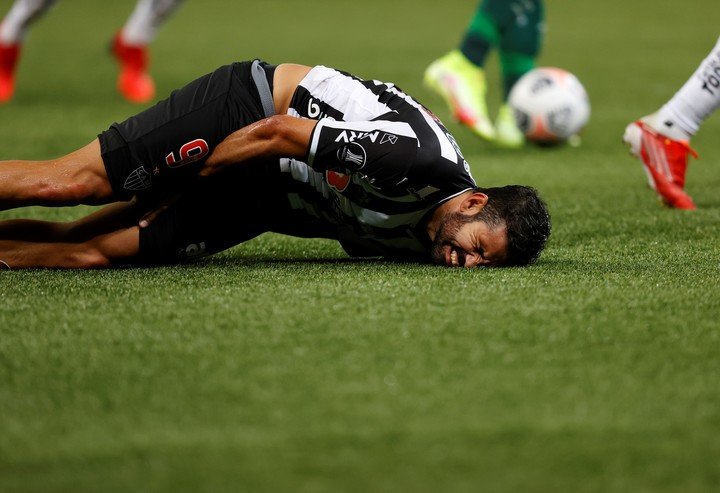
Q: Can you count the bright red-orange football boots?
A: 3